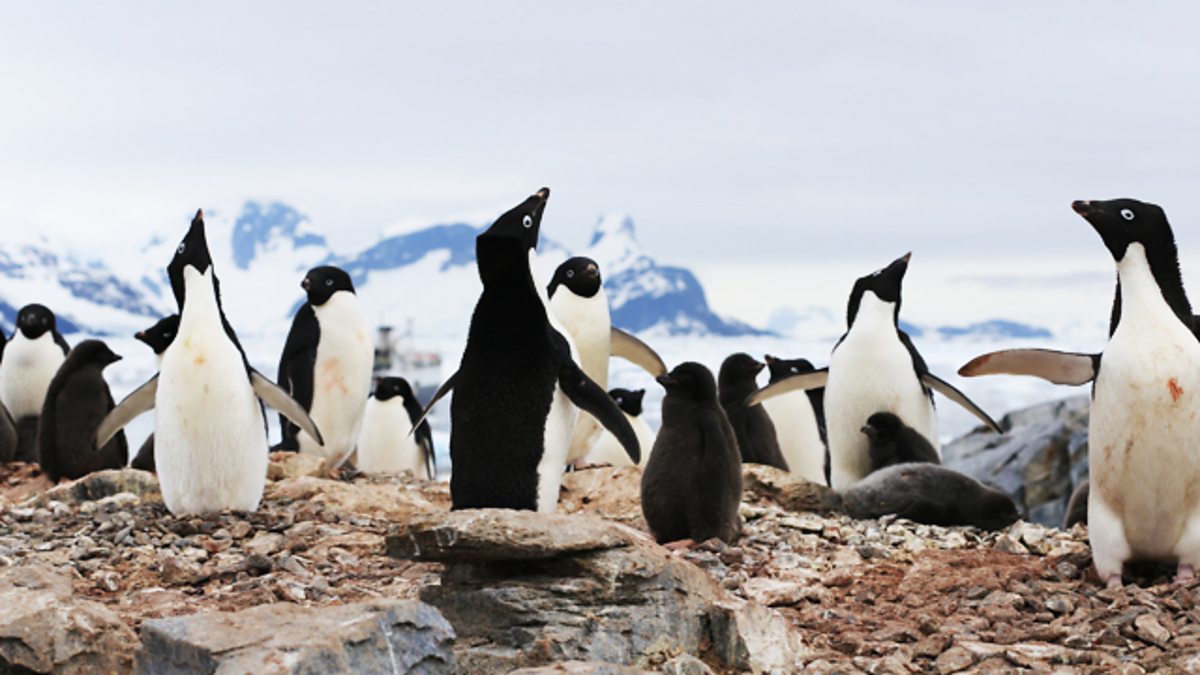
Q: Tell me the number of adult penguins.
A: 11